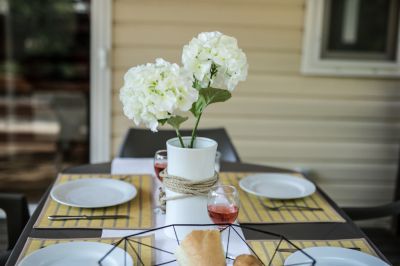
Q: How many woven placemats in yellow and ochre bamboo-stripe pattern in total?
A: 4